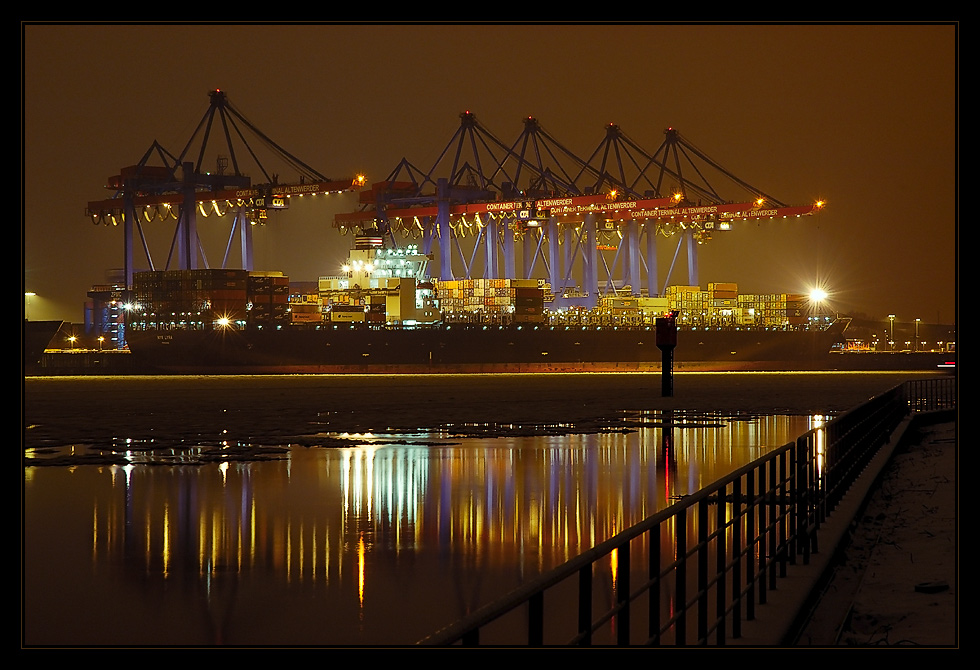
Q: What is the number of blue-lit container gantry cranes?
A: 5